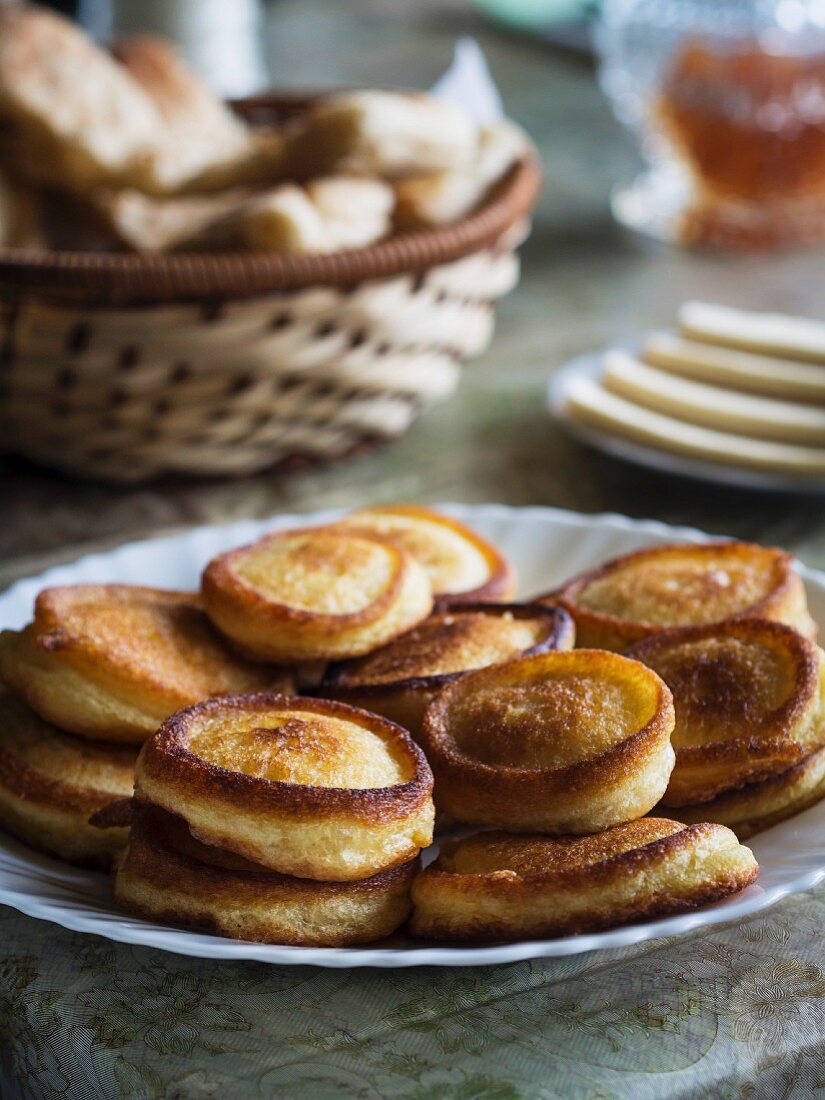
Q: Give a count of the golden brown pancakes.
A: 12